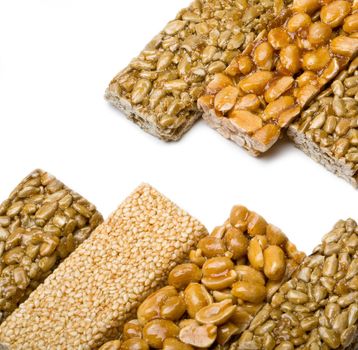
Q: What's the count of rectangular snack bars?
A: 7